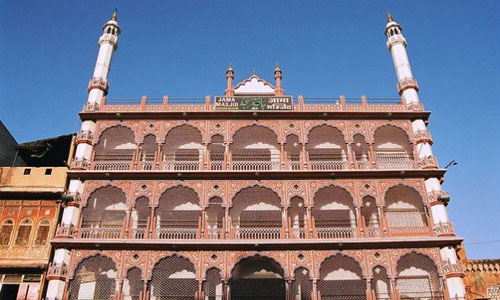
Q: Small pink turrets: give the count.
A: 2